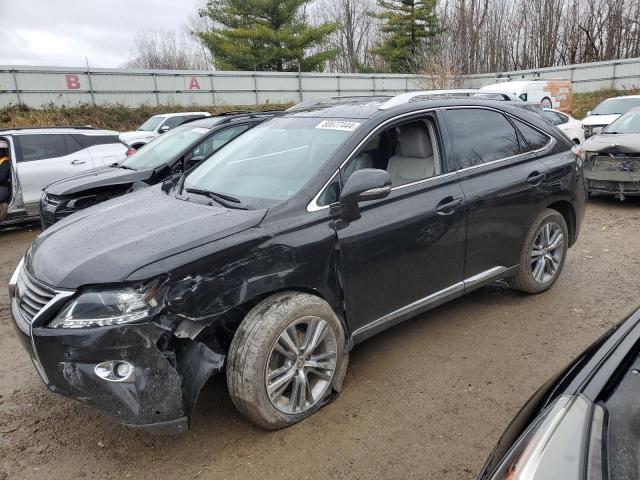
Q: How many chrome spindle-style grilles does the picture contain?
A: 1